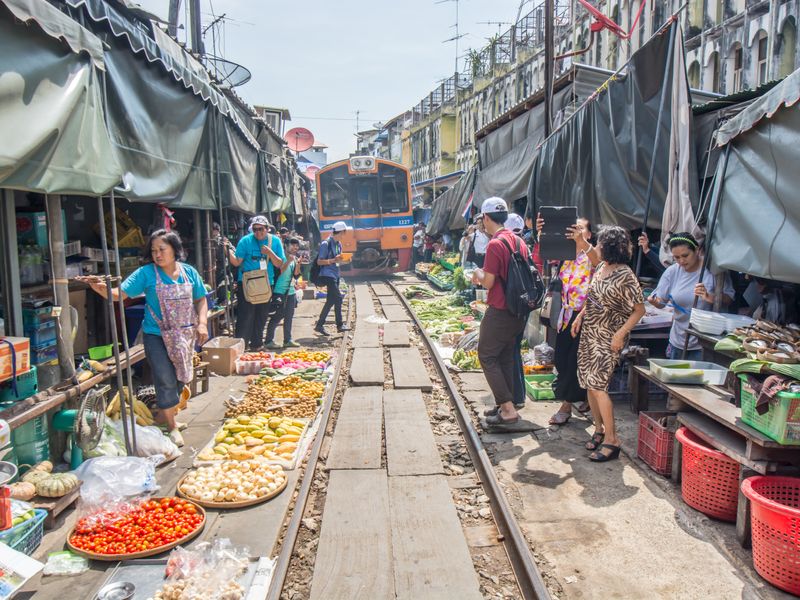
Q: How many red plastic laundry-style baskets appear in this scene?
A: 2